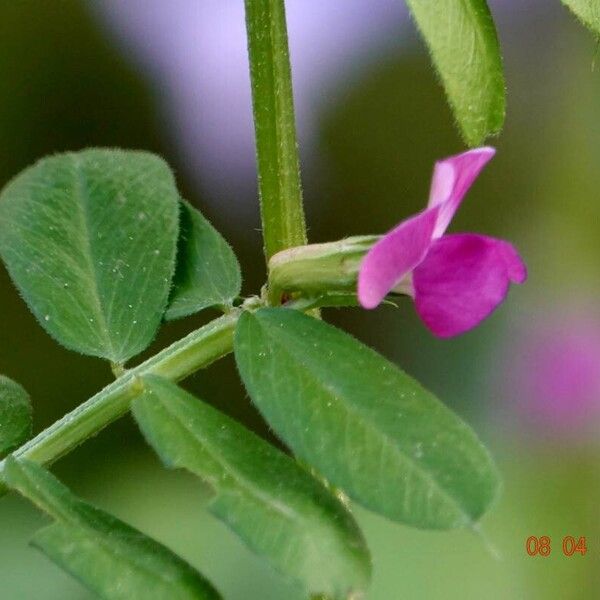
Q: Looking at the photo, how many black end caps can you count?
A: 0